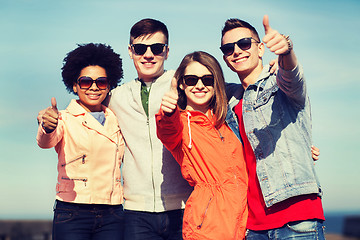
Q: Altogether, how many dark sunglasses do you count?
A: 4